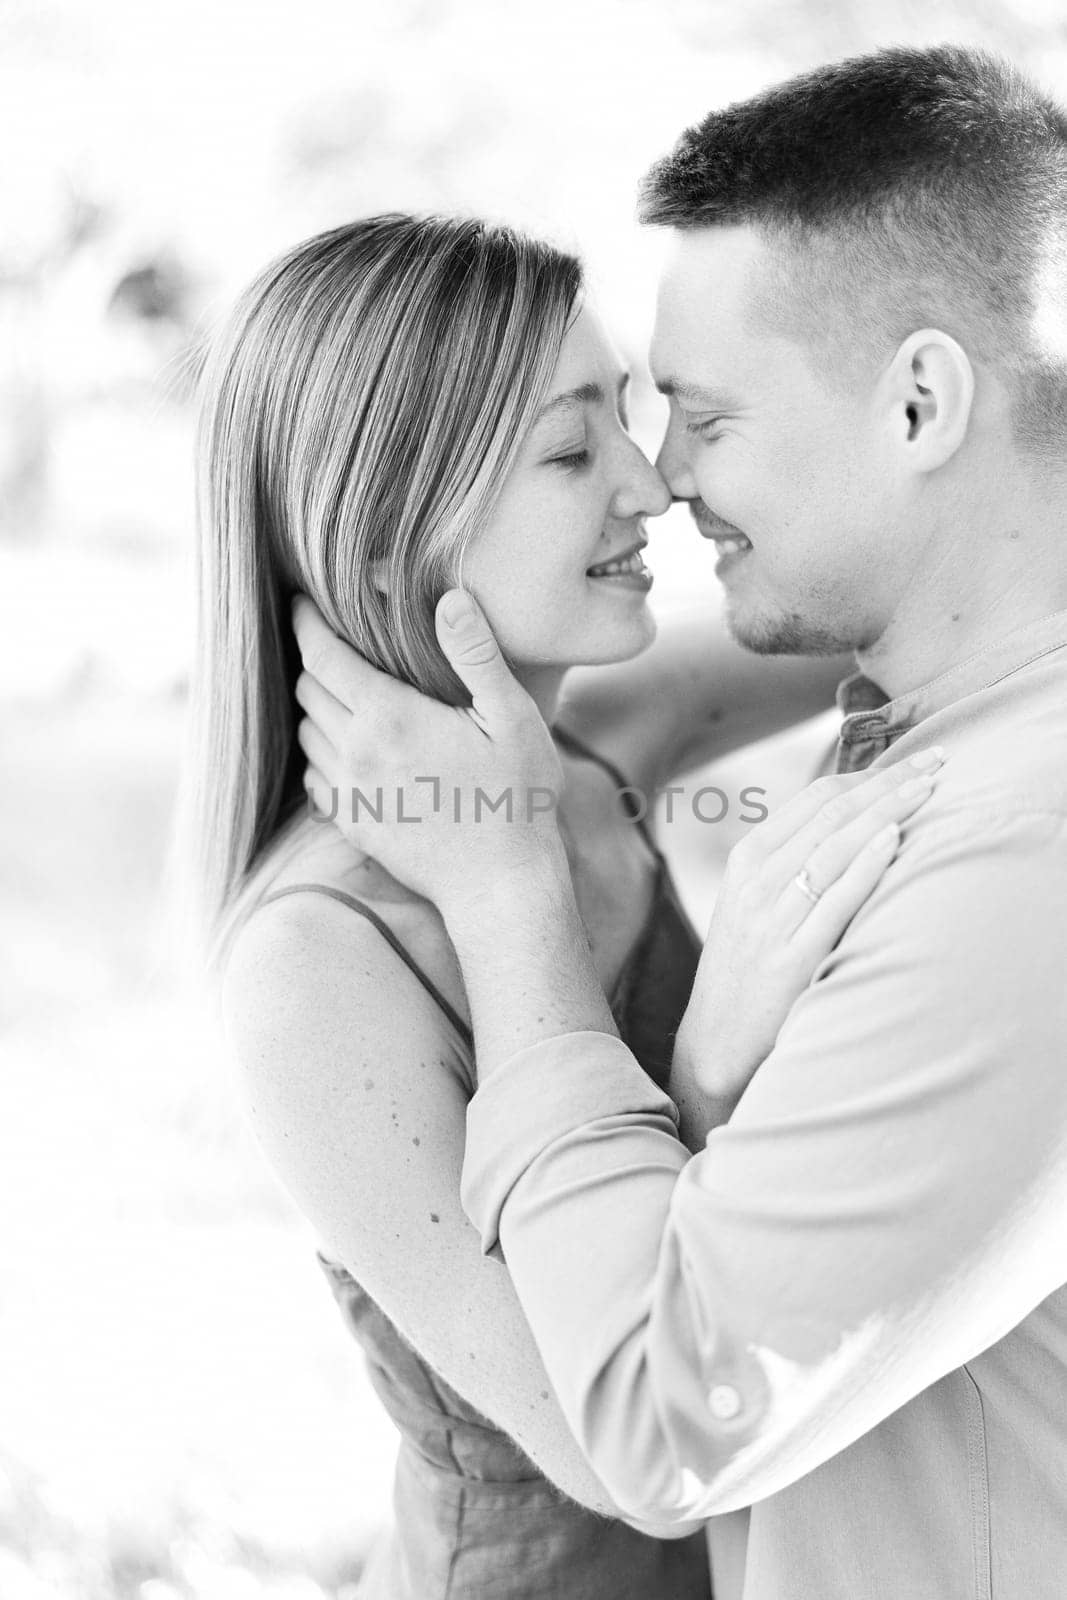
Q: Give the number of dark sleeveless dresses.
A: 1